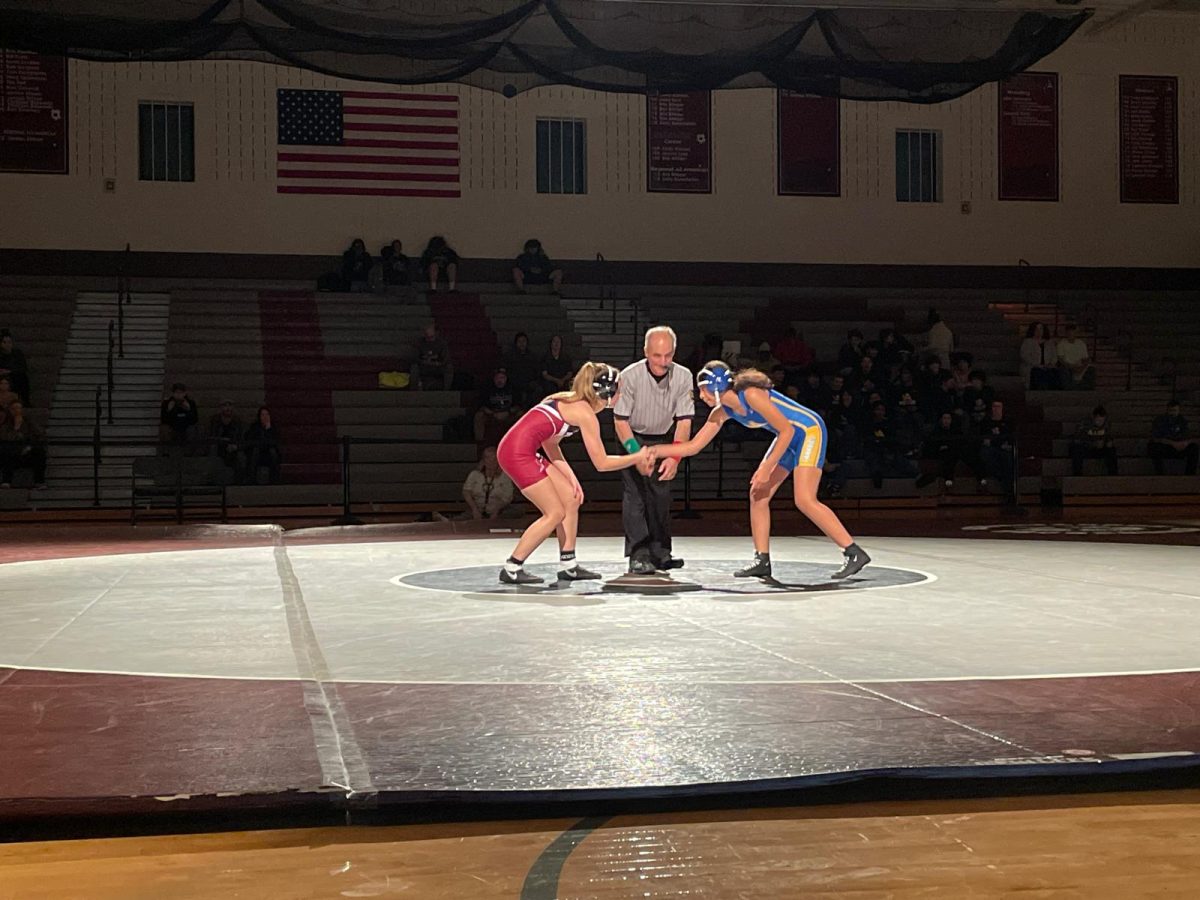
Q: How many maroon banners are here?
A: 5